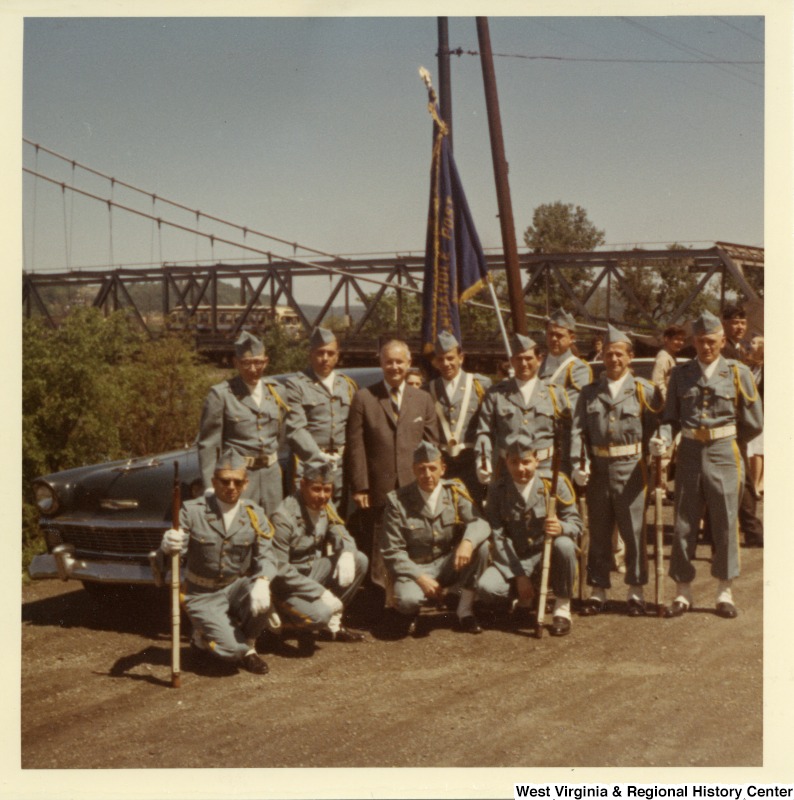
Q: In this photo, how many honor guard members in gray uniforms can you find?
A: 11